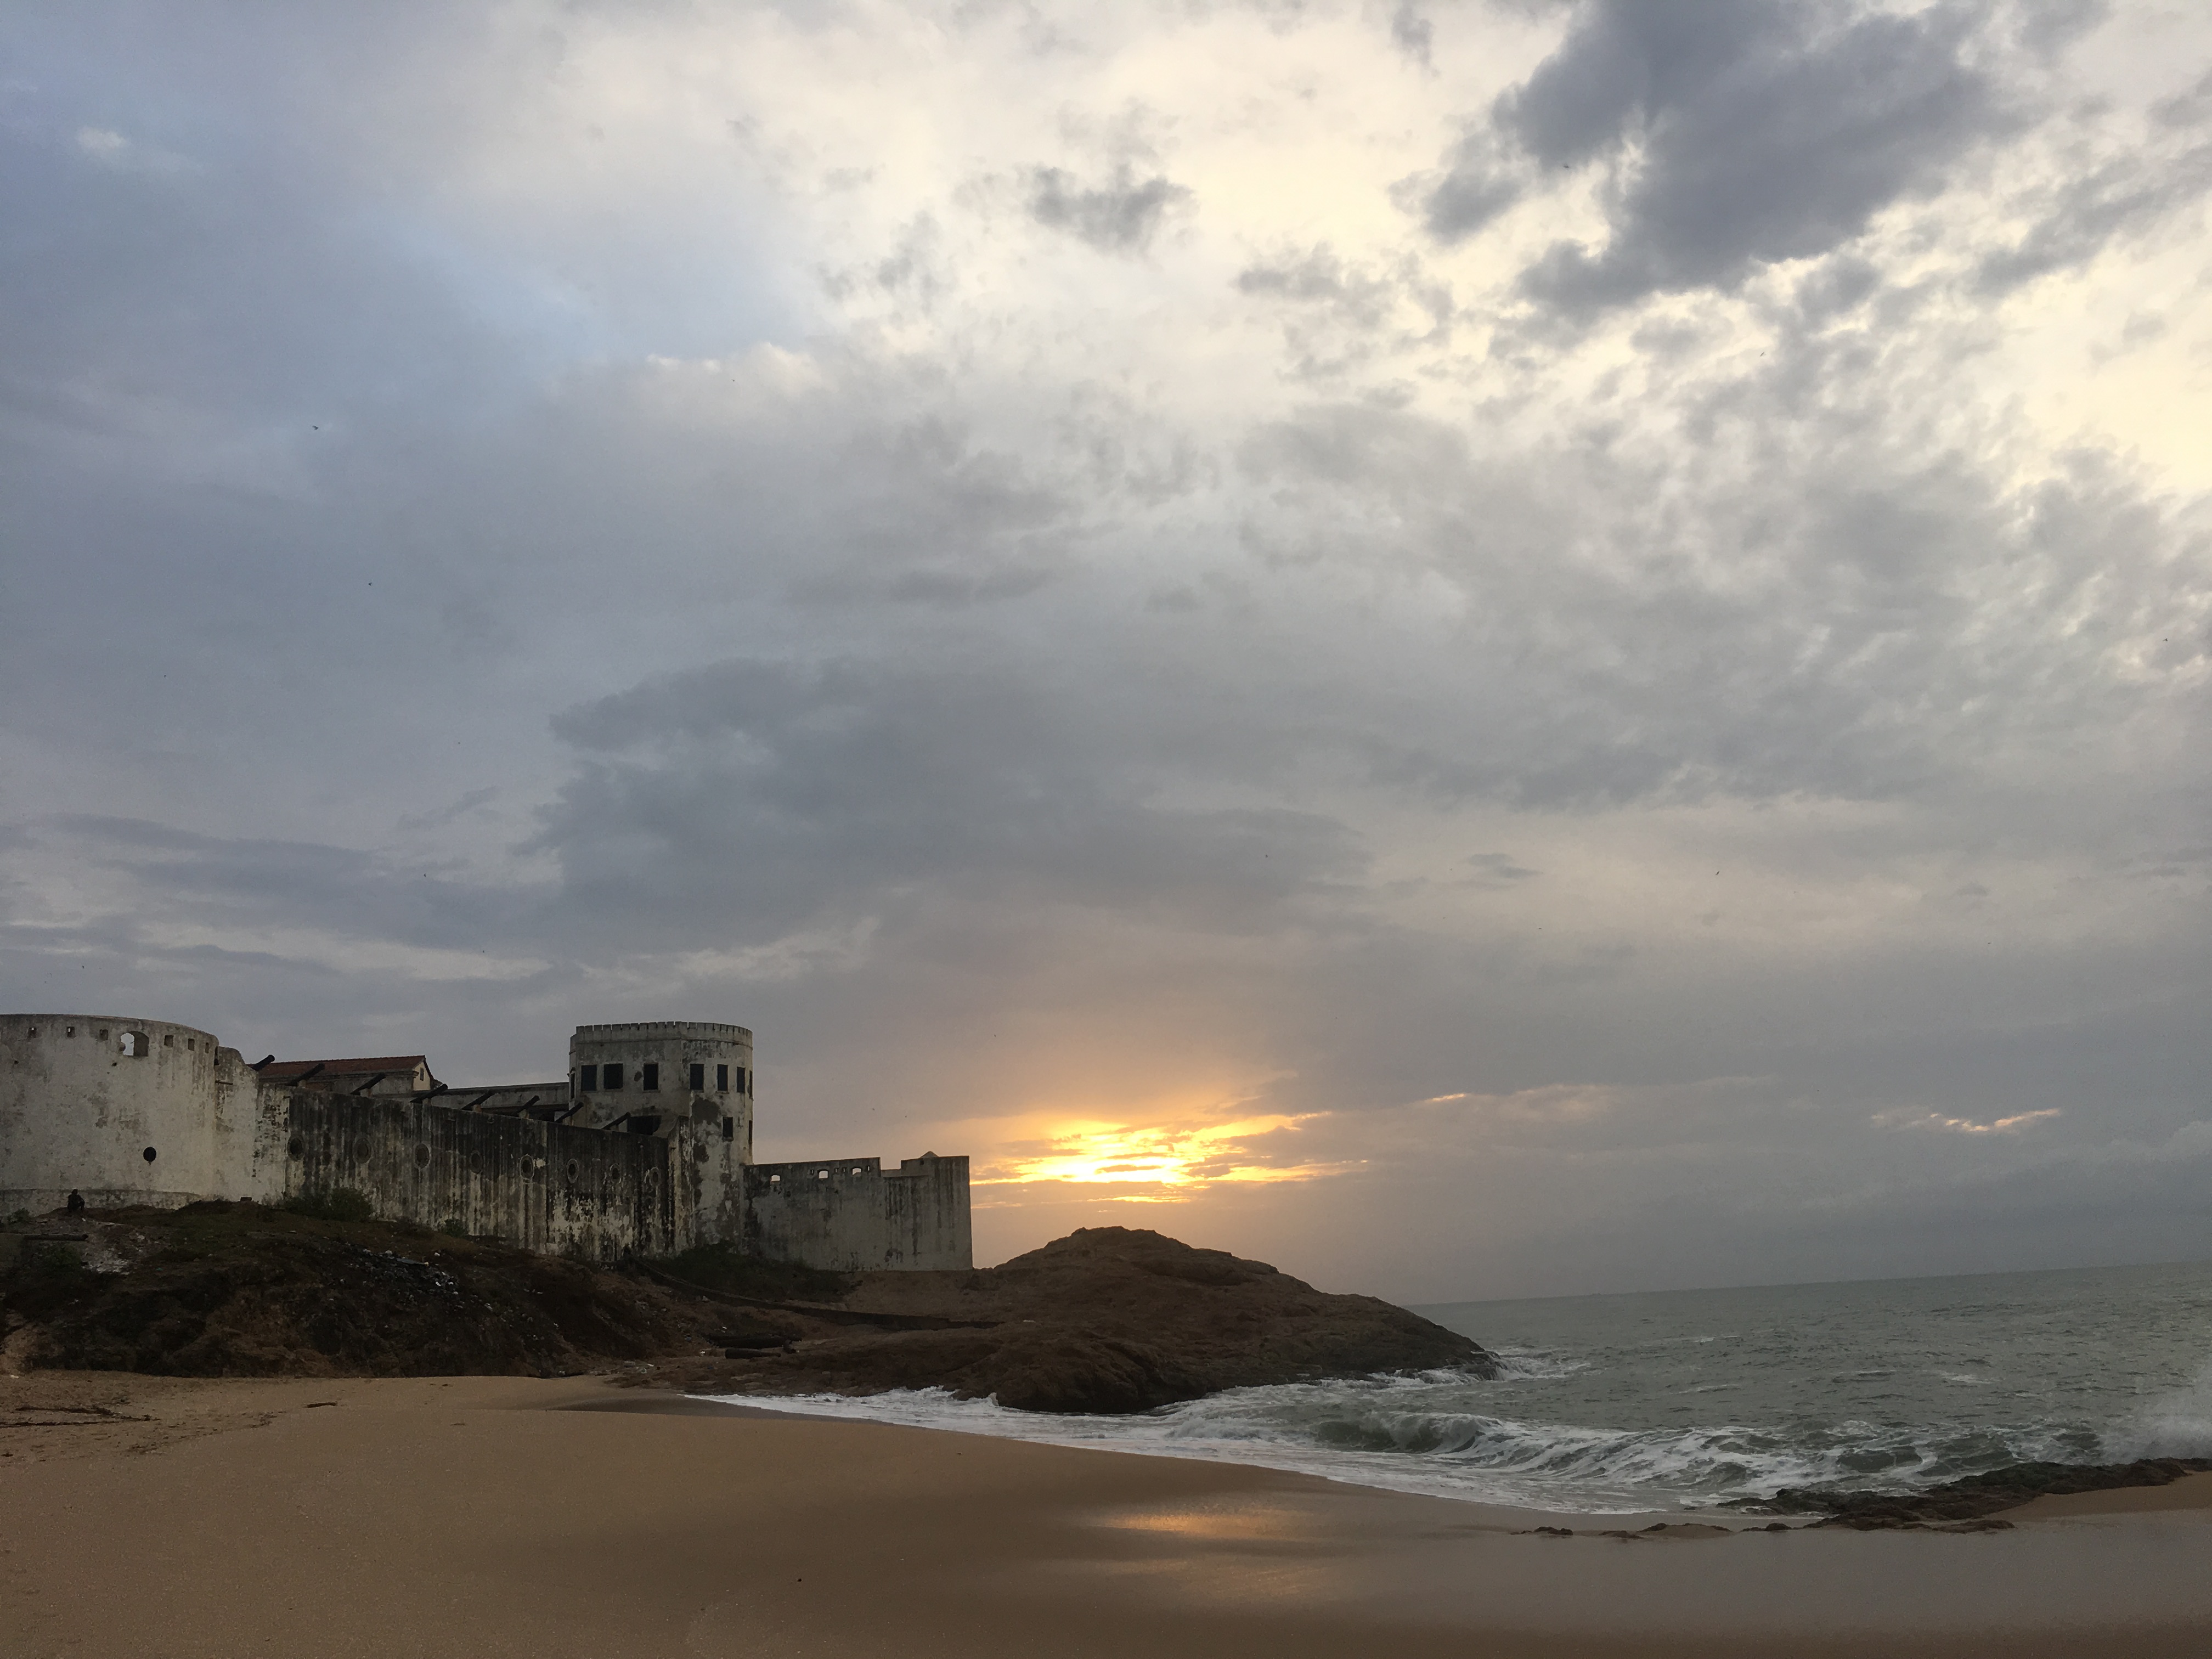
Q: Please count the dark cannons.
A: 8